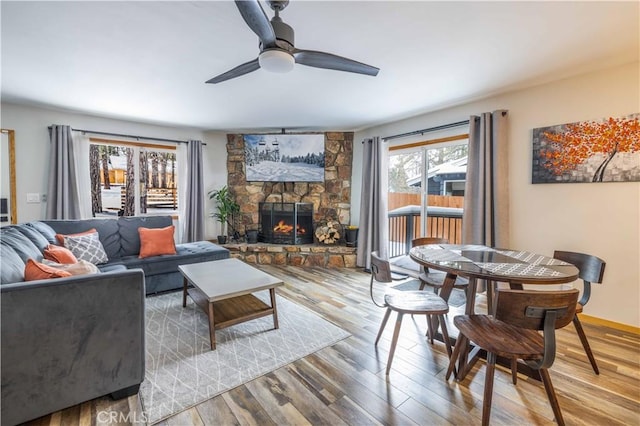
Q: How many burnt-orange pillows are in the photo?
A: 4